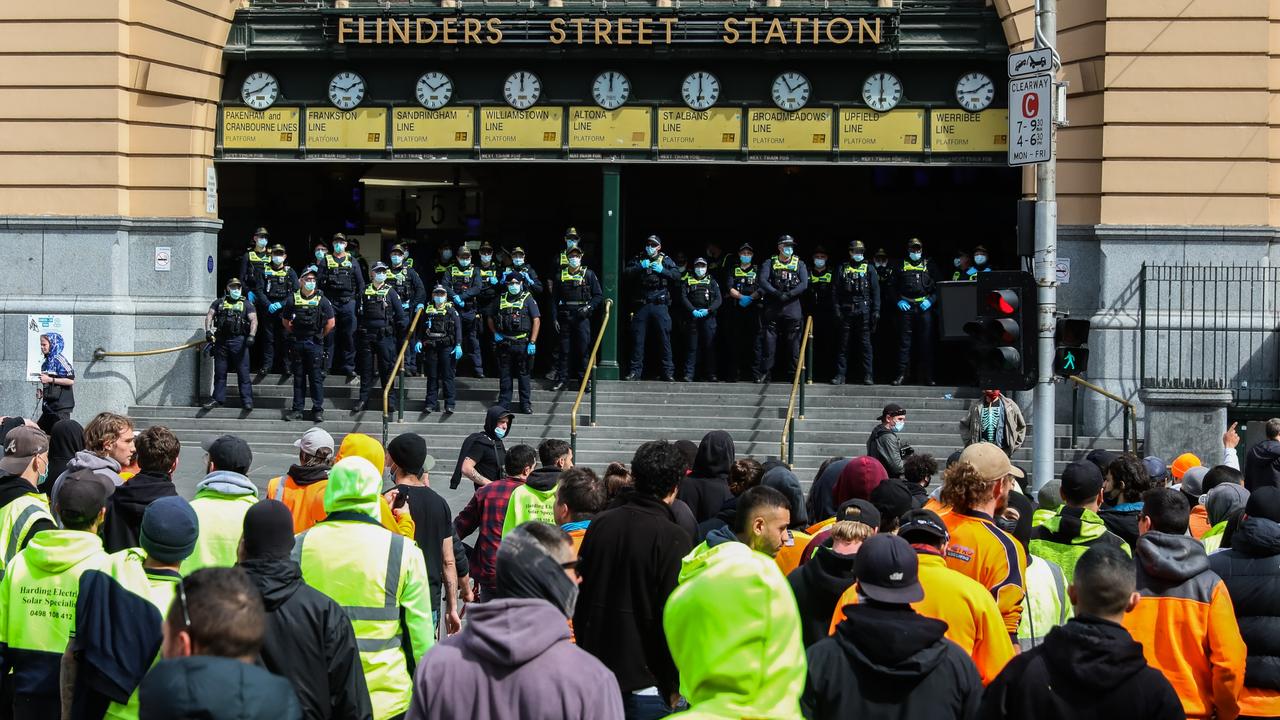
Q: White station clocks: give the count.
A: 9